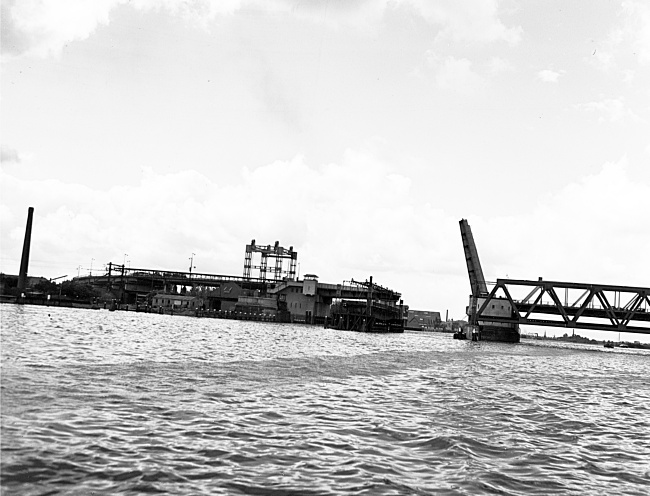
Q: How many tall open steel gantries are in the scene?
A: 1